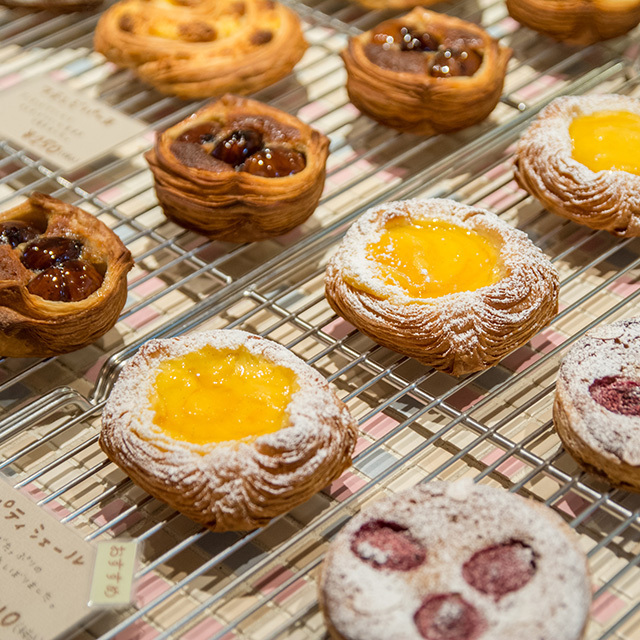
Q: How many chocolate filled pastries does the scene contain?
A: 3